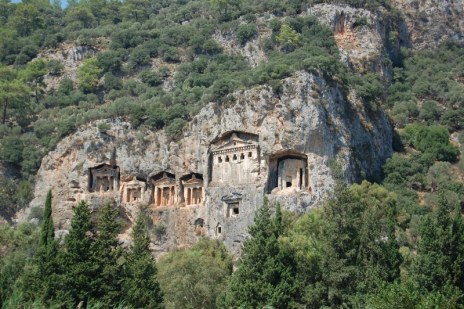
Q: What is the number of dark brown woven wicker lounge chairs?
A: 0